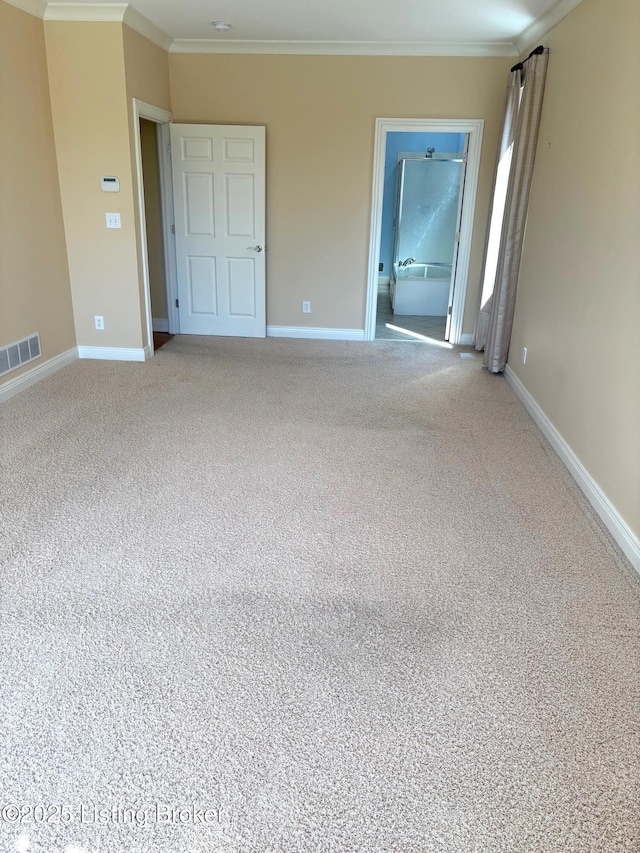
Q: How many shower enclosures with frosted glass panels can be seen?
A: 1